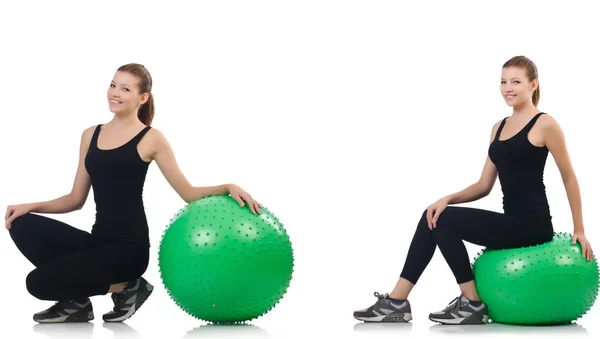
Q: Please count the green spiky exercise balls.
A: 2